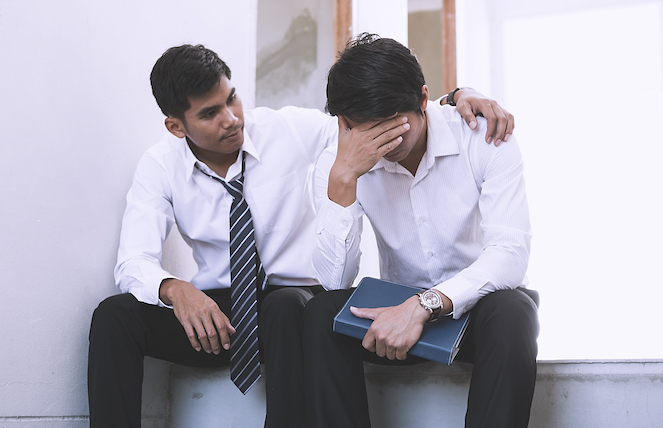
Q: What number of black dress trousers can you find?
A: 2